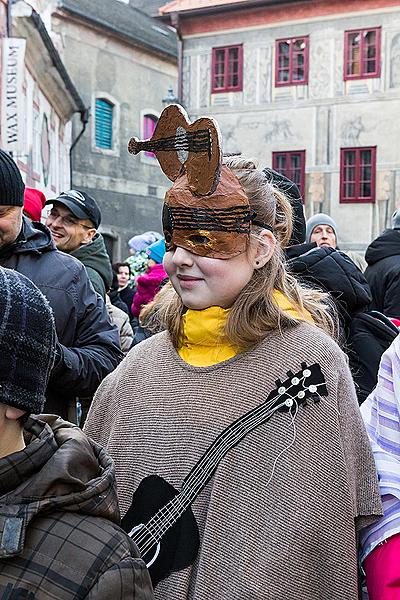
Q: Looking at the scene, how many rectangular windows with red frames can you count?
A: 5